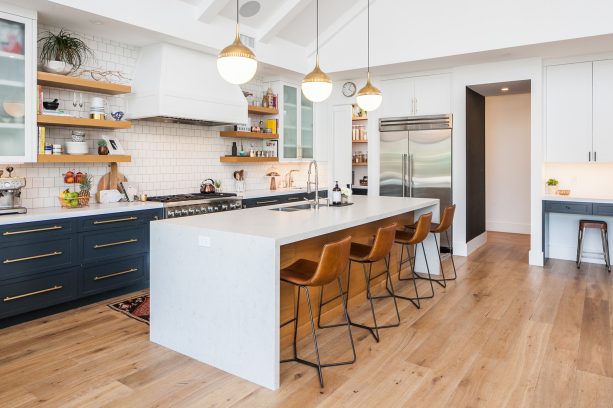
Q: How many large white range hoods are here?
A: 1